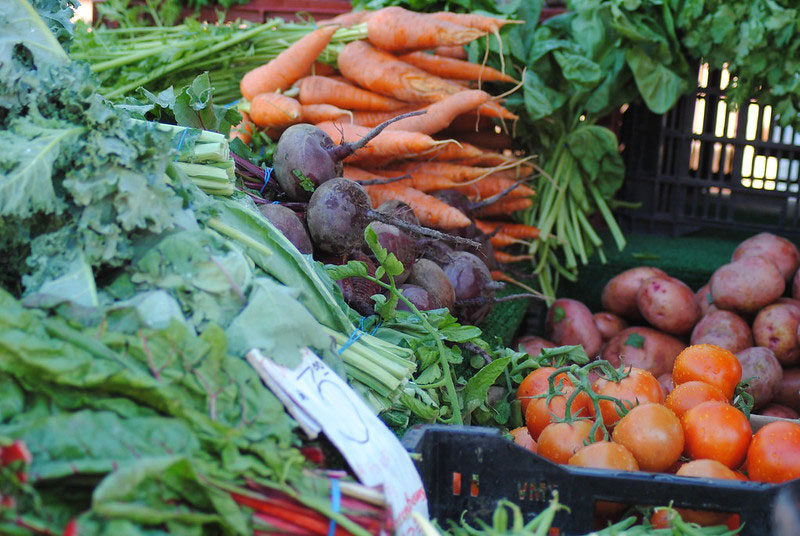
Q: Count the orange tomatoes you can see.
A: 12